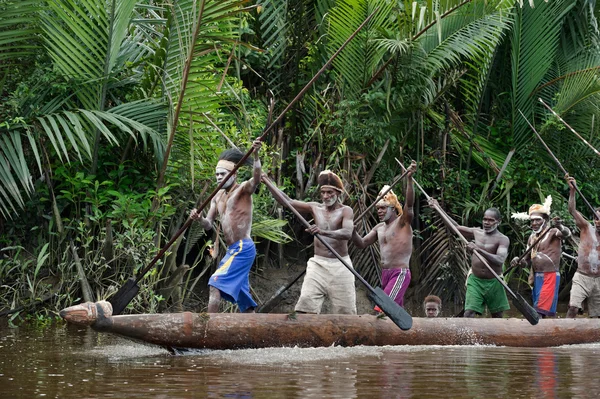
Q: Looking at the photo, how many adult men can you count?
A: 6